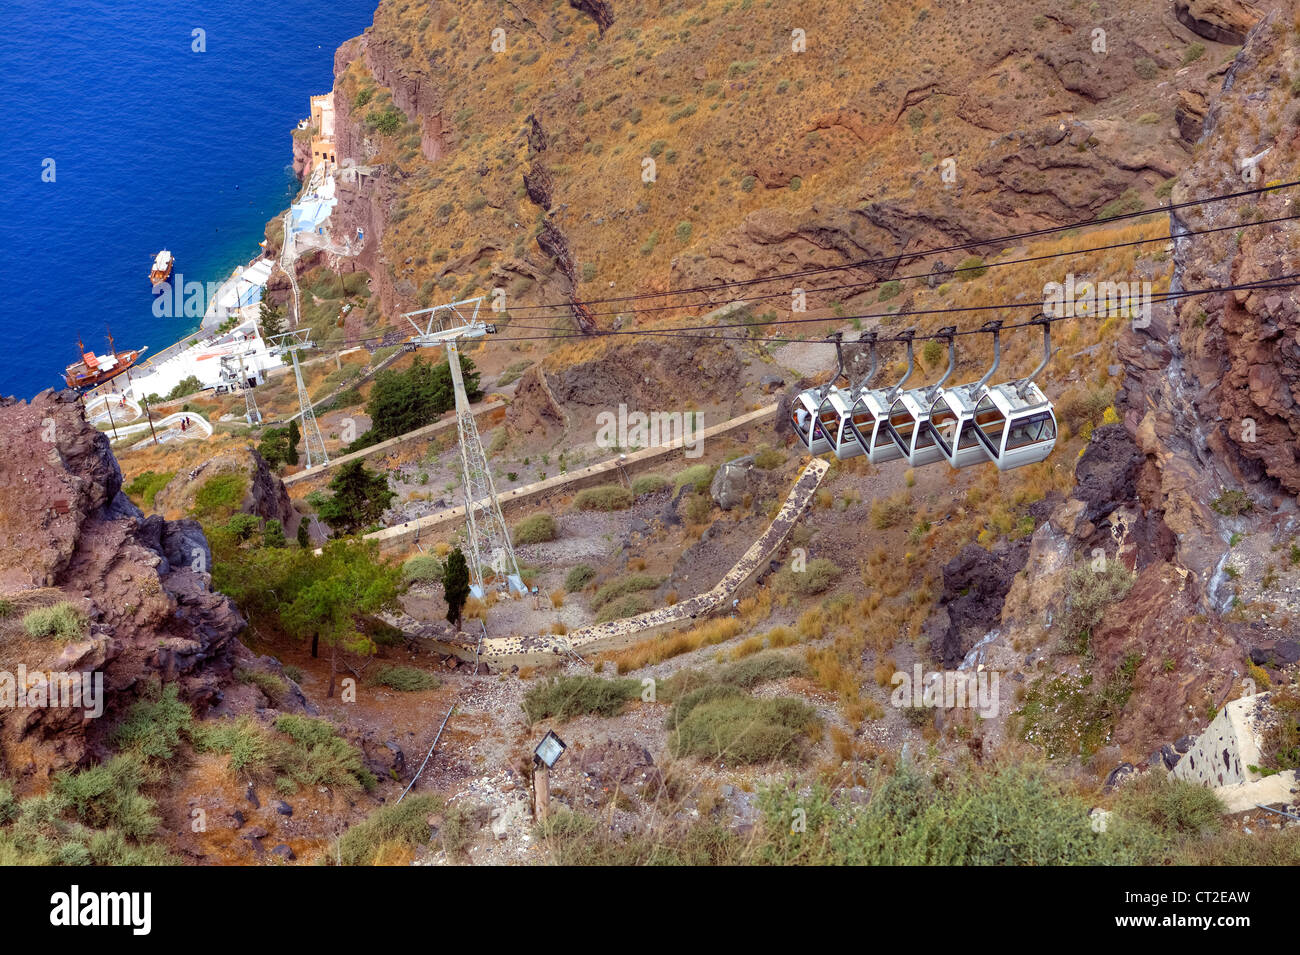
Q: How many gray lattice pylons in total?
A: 3